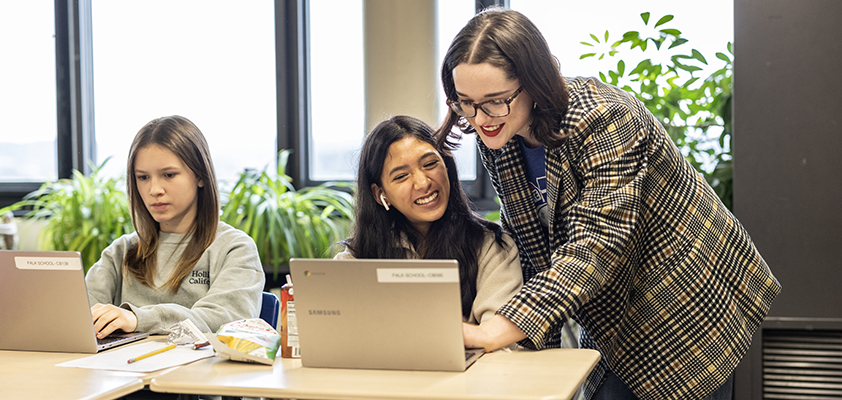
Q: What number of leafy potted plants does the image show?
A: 3